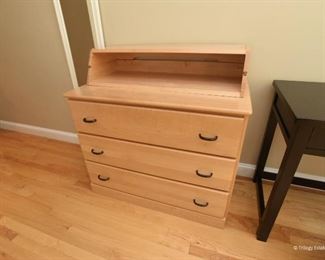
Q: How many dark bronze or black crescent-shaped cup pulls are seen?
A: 6